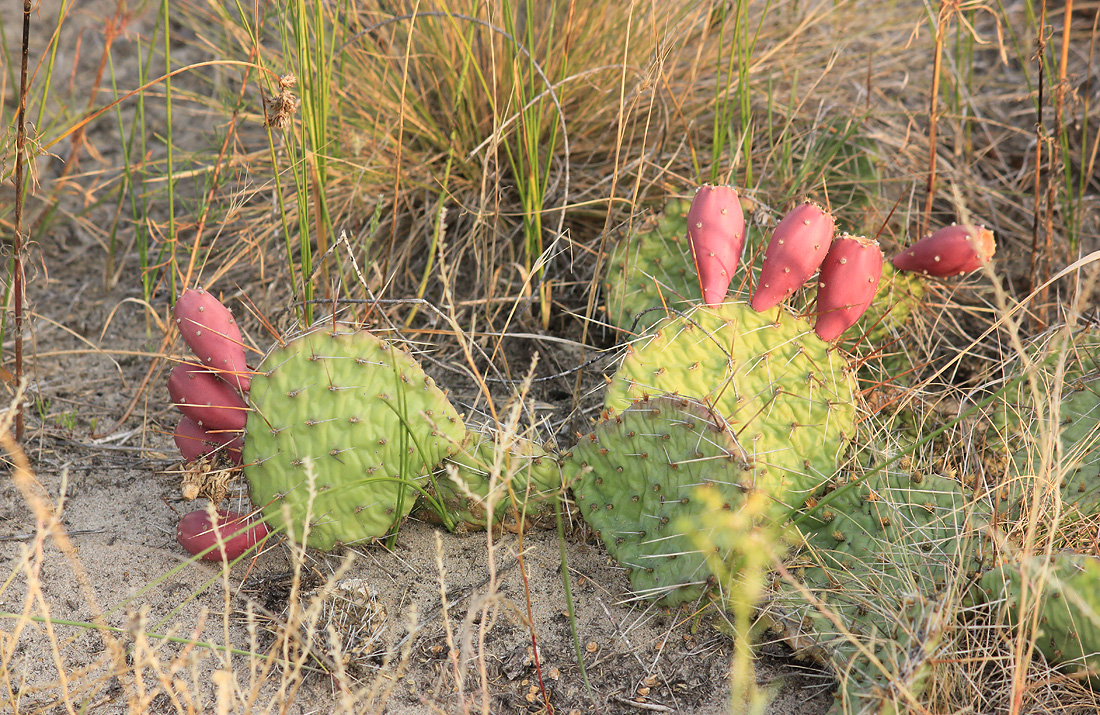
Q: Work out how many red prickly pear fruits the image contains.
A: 8